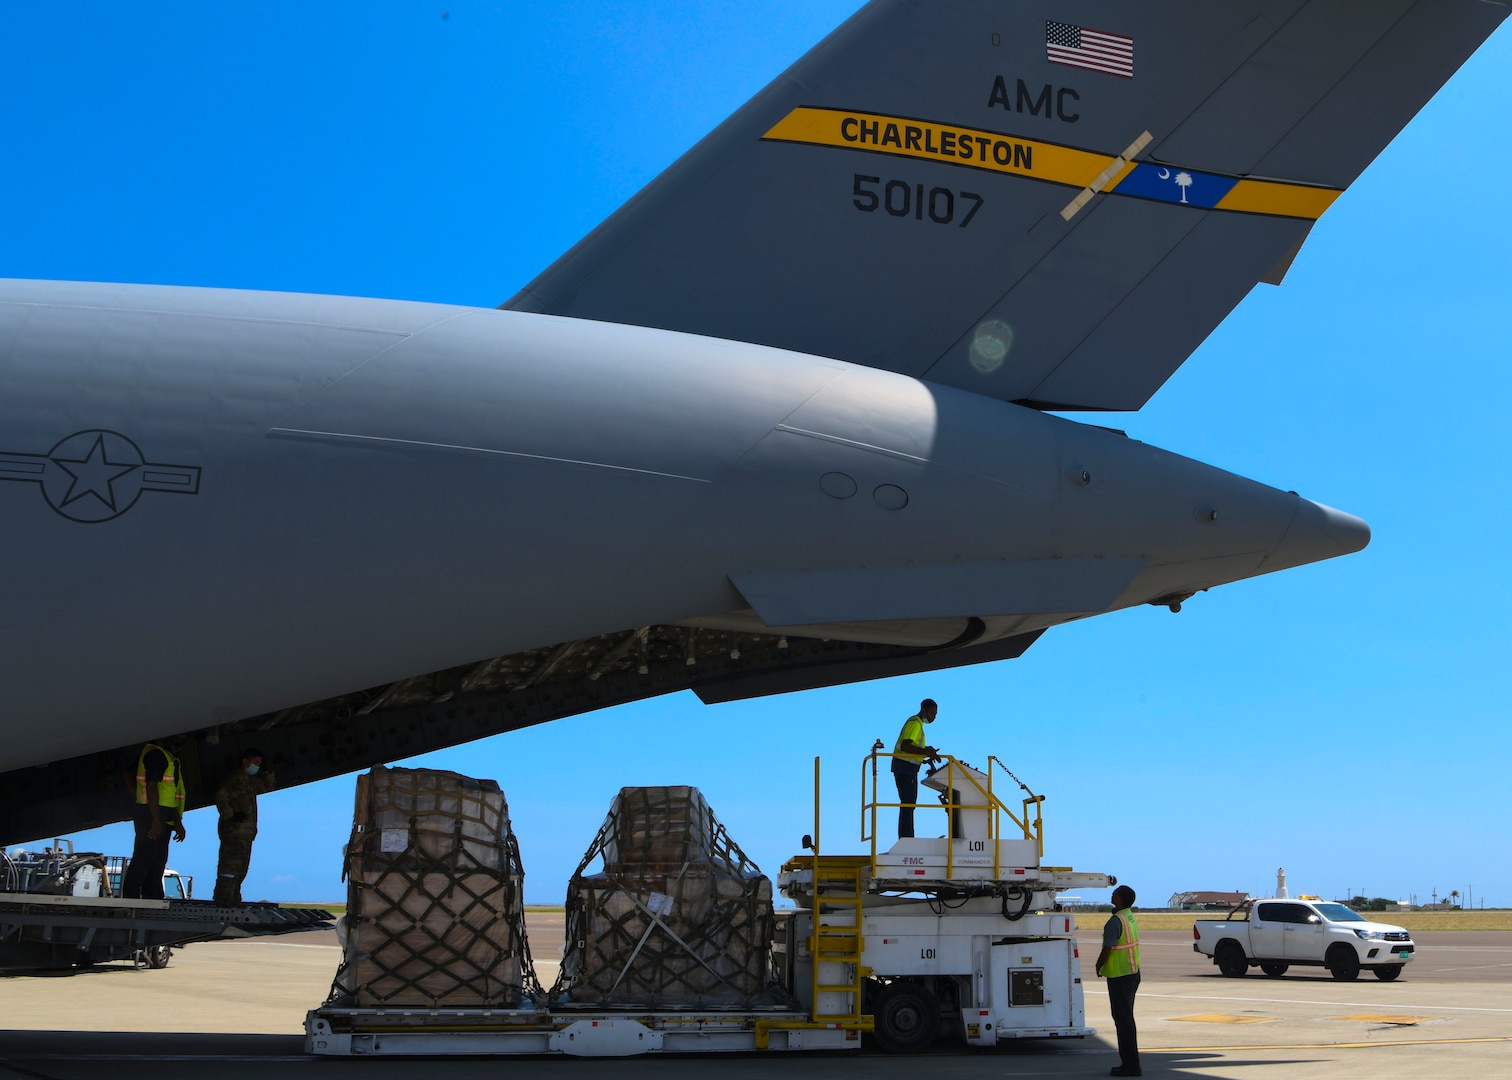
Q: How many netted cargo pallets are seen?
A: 2